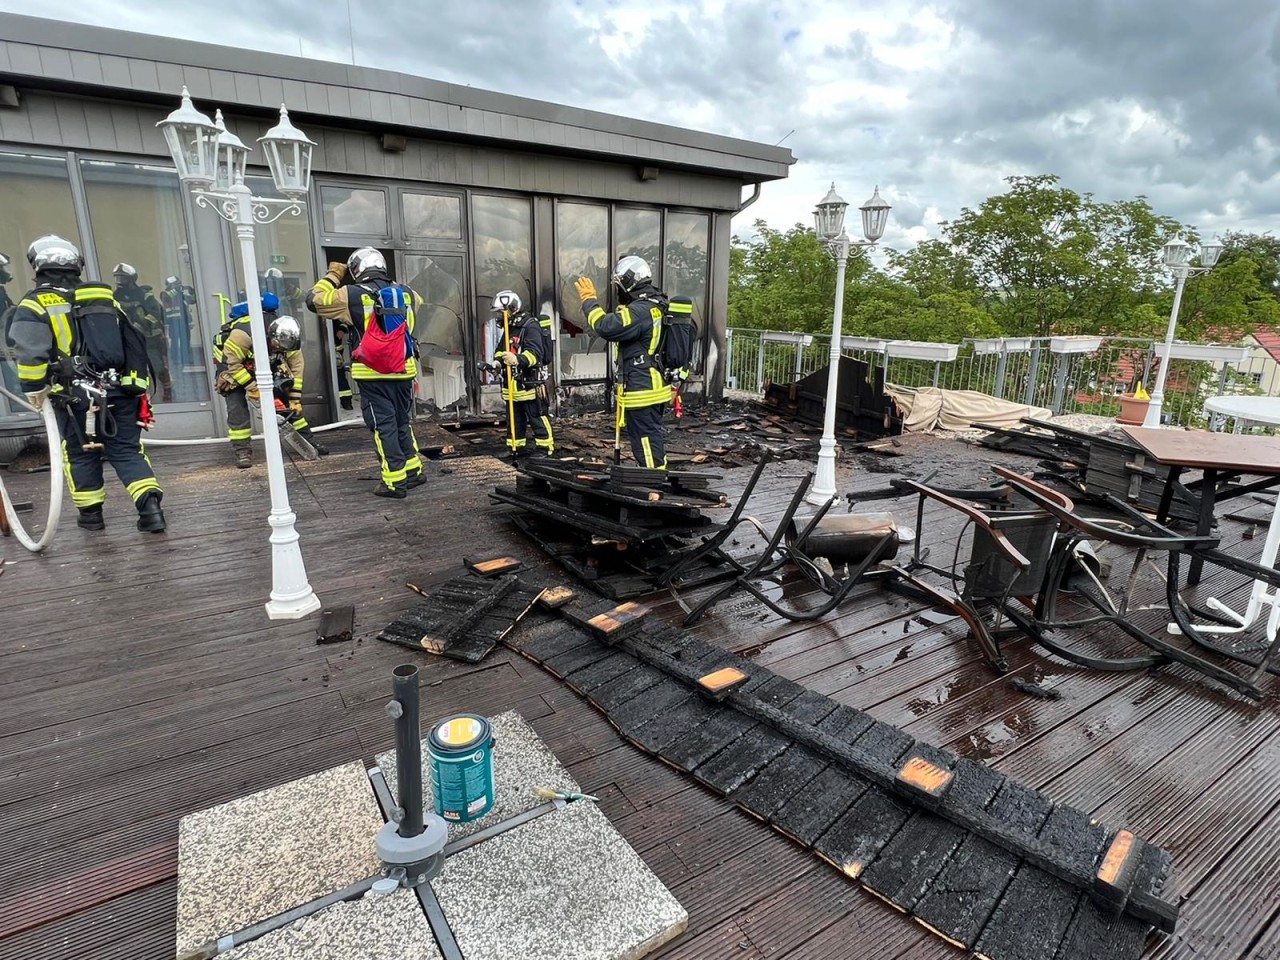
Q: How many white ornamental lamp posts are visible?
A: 3